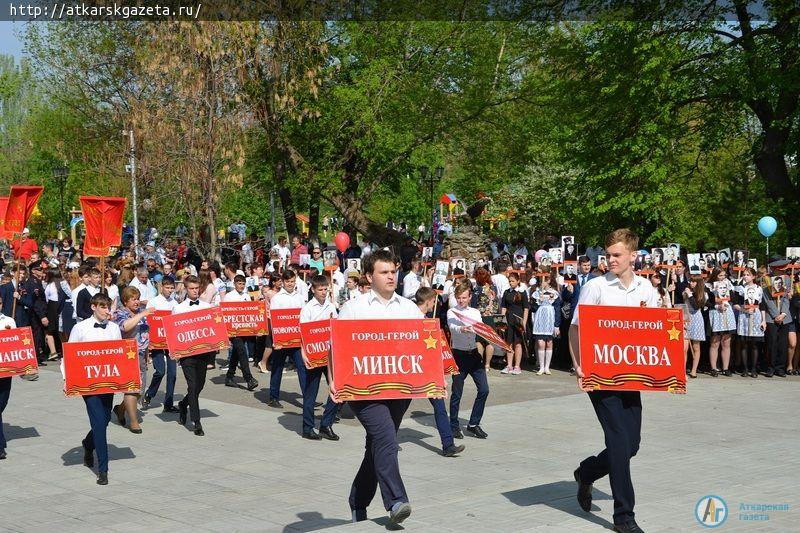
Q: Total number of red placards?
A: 11